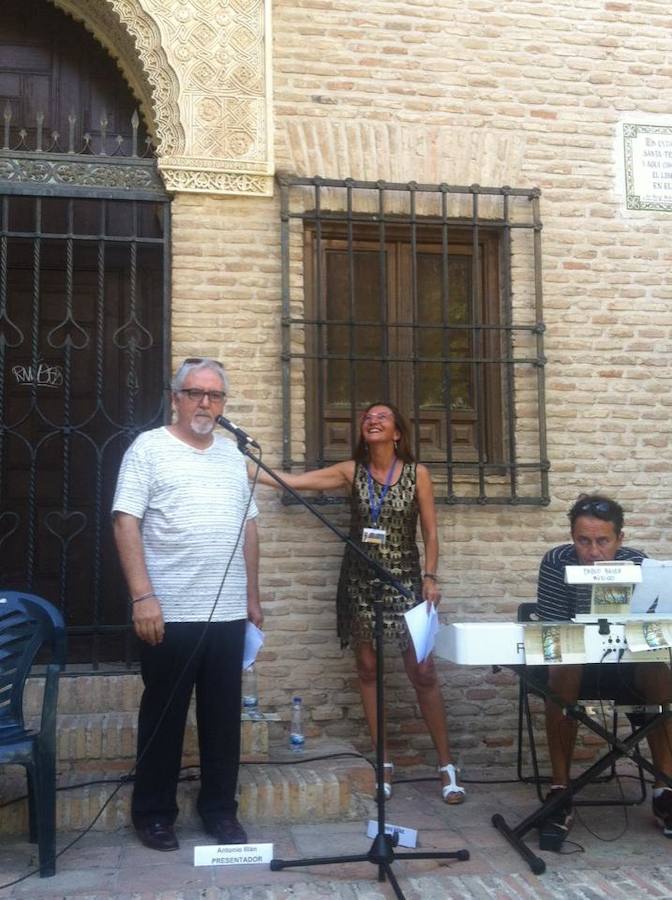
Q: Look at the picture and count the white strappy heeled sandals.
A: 2